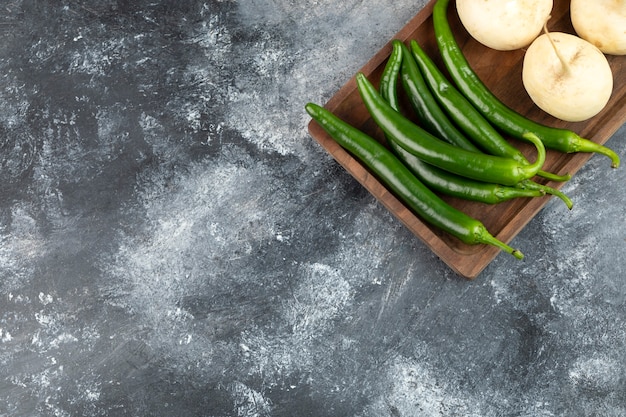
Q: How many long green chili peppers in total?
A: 6